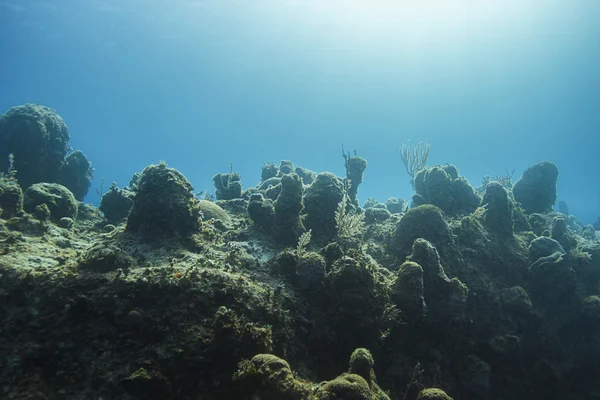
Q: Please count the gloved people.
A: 0